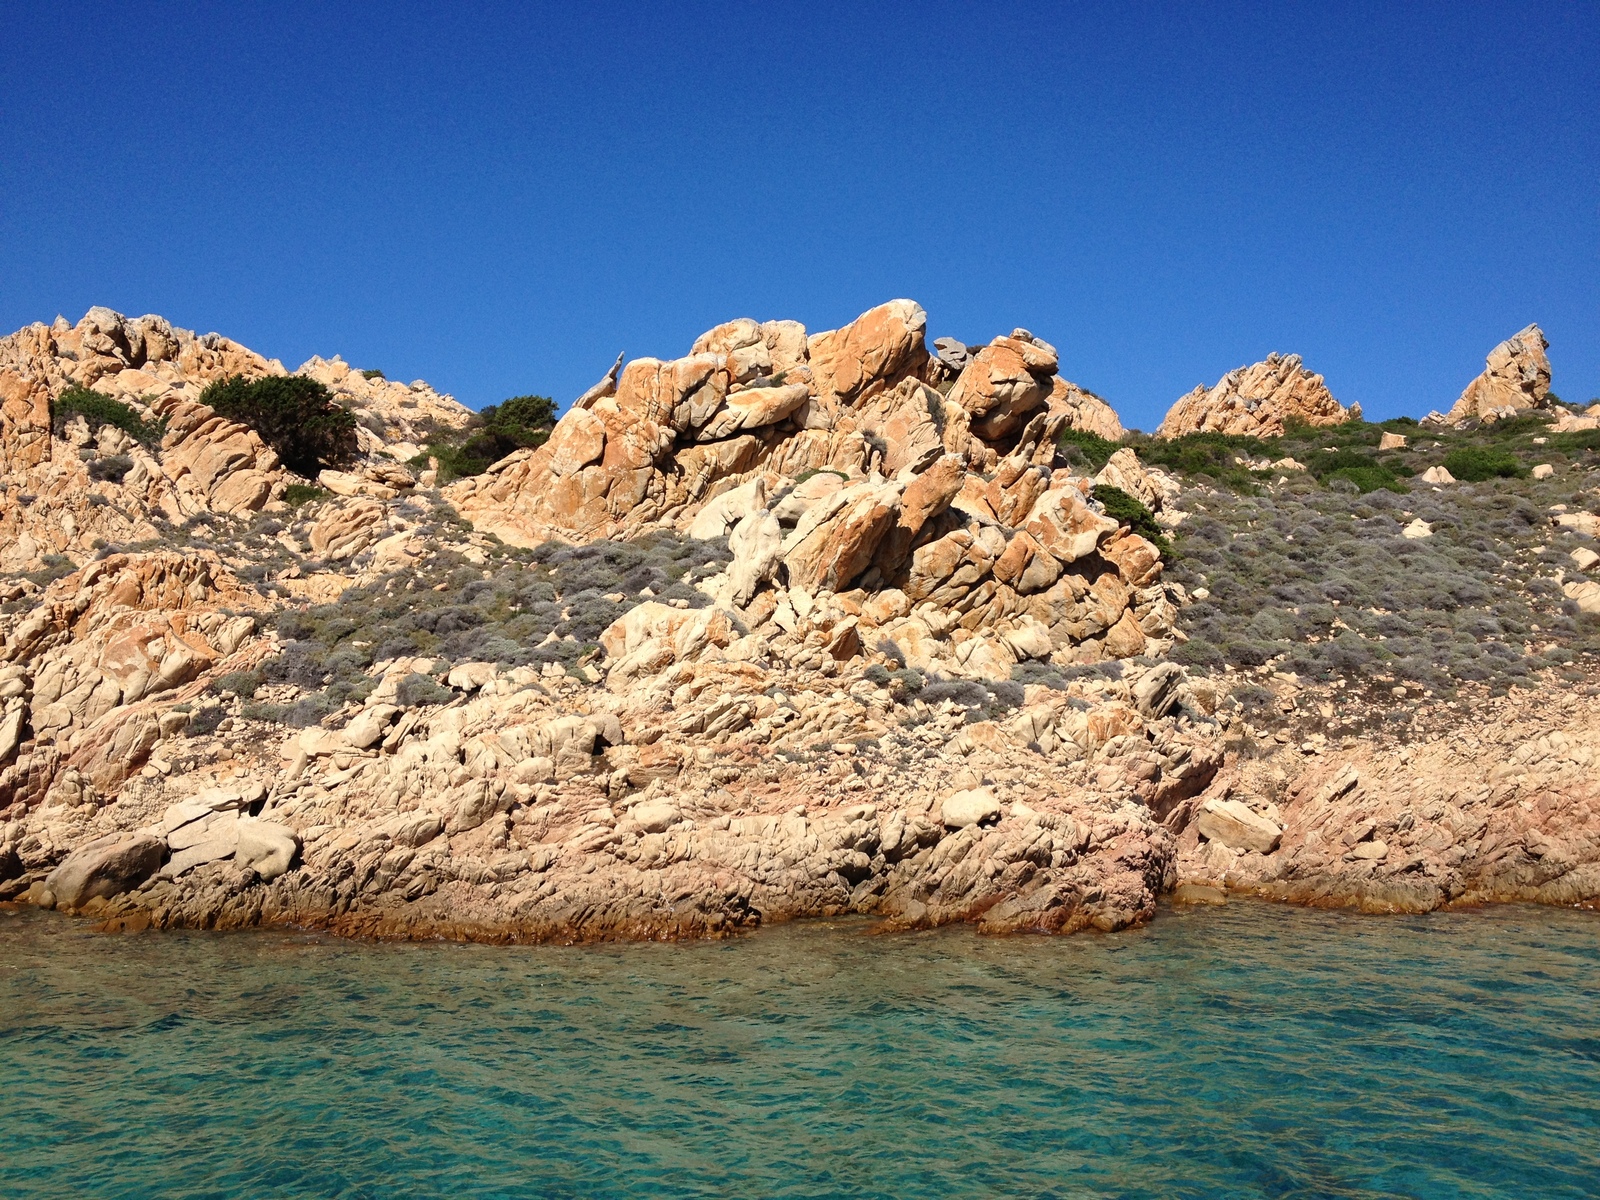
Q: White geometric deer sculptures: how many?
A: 0